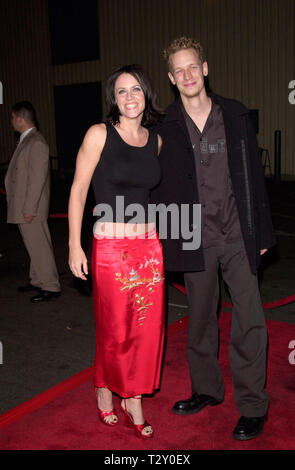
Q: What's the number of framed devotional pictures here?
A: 0